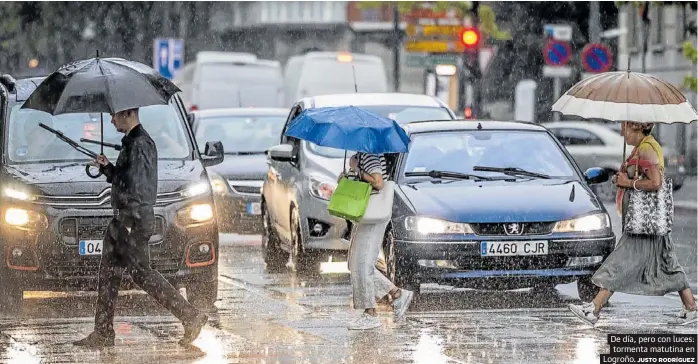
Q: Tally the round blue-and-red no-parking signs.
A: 2